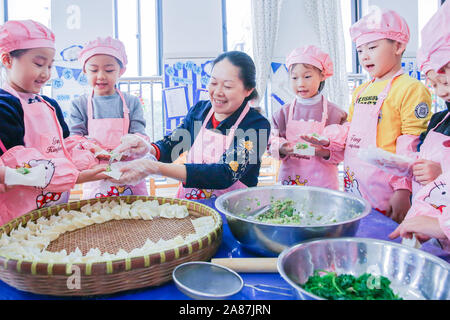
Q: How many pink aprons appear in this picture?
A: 6